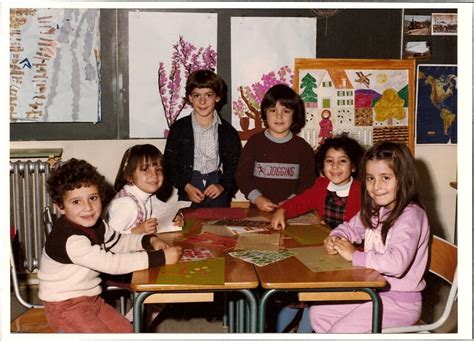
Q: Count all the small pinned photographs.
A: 3